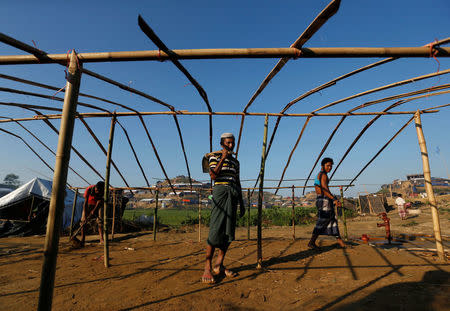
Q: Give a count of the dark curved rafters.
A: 14